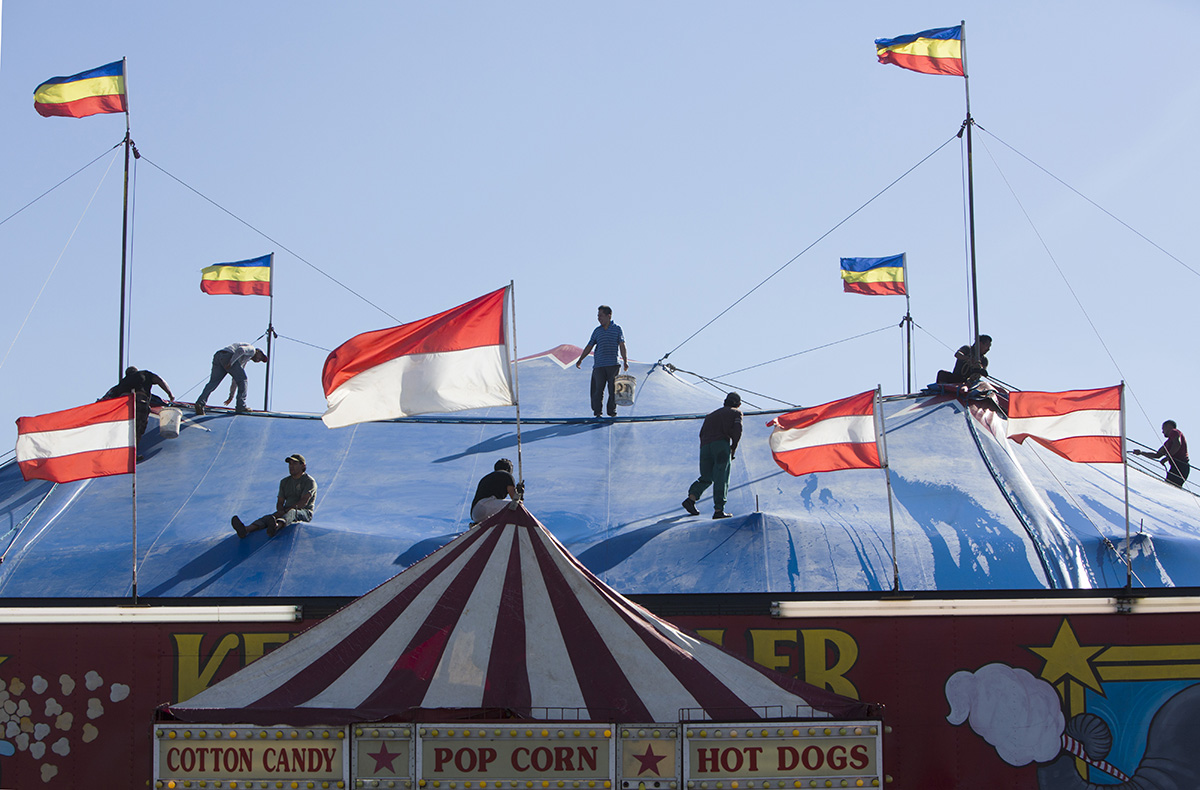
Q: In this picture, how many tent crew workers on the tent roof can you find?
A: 8